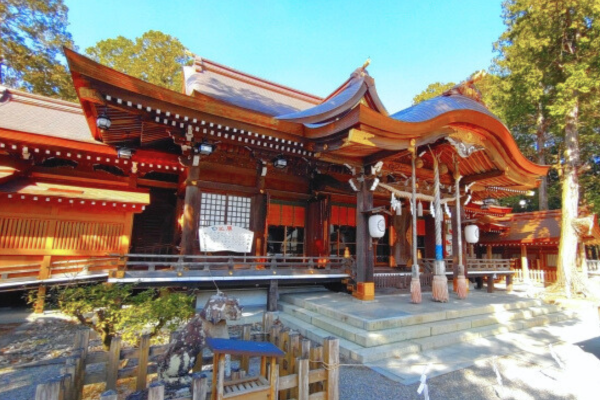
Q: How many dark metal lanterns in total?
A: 4